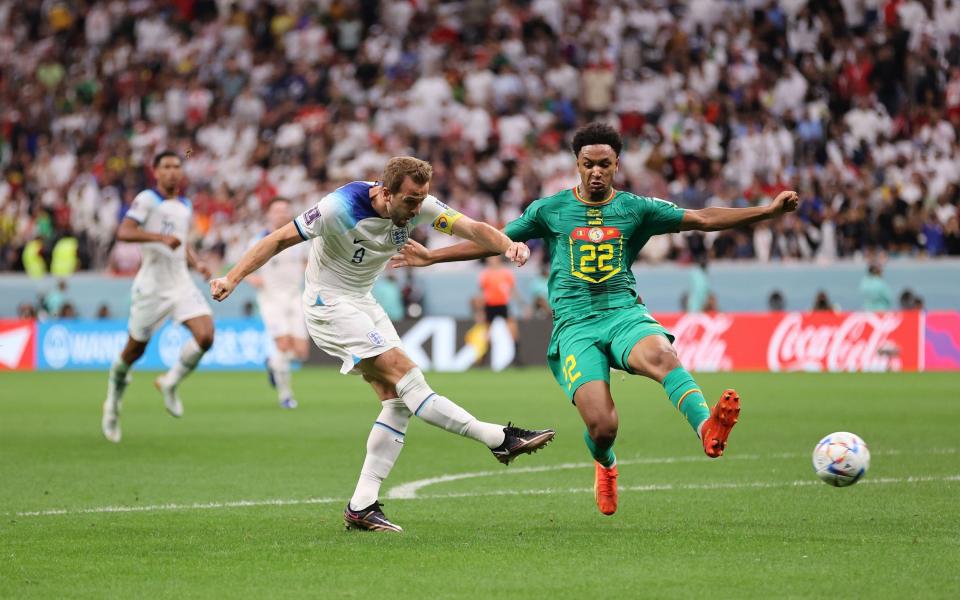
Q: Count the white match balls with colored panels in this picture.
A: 1